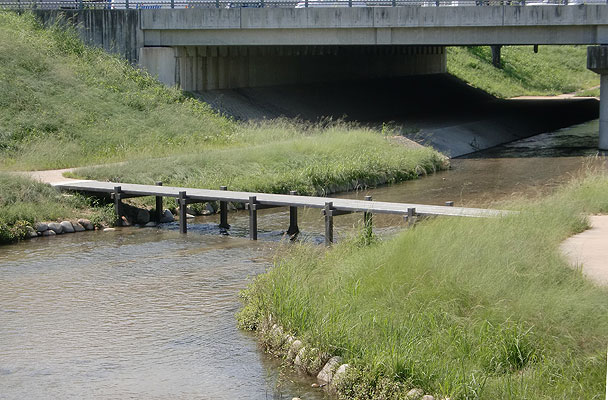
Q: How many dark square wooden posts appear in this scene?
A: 10